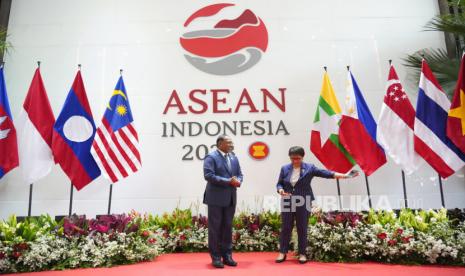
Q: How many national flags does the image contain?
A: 9